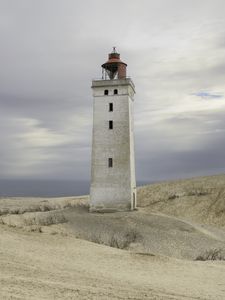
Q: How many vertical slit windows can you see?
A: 3